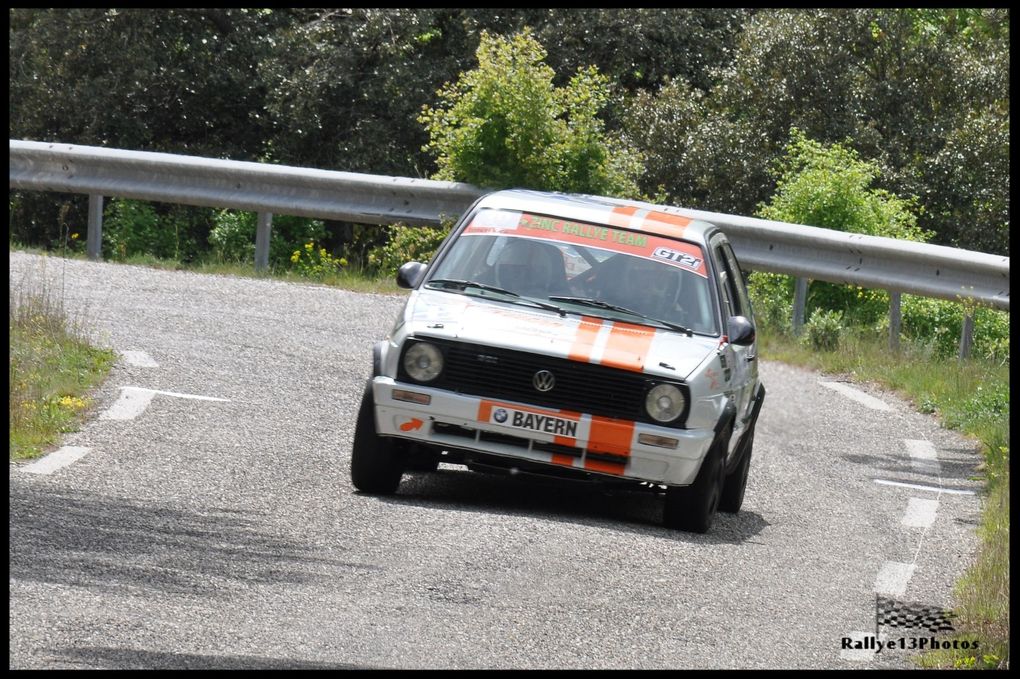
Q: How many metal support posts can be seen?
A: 5